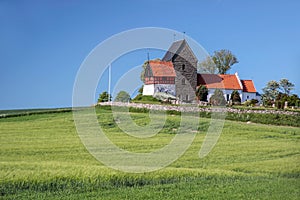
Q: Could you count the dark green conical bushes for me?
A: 3